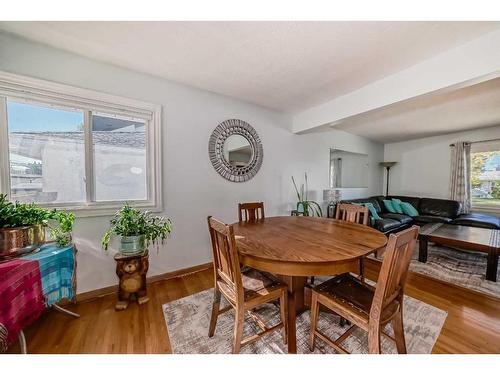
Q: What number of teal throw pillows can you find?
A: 3